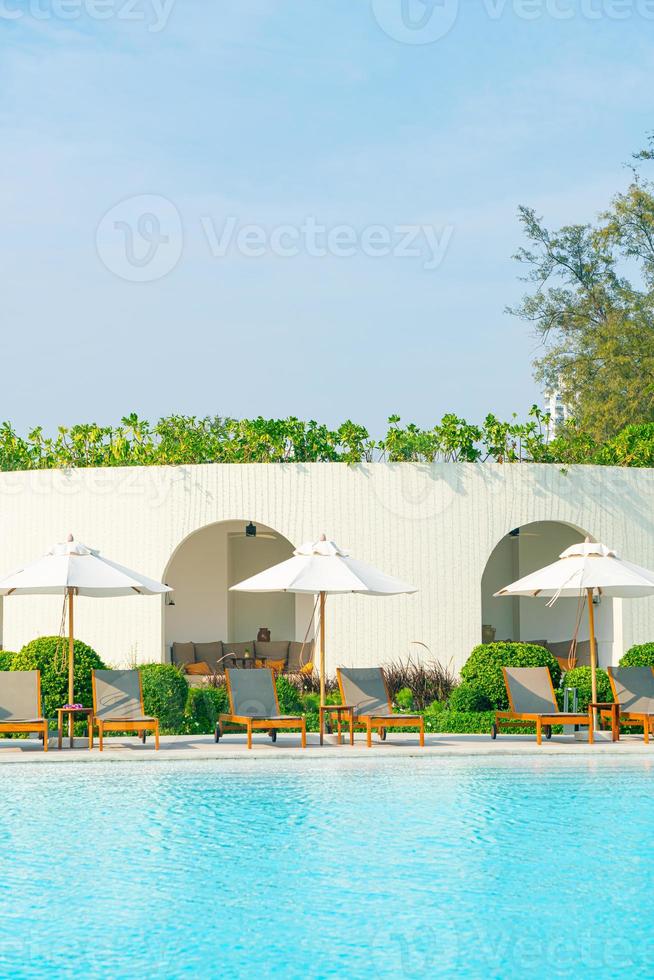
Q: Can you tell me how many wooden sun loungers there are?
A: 6